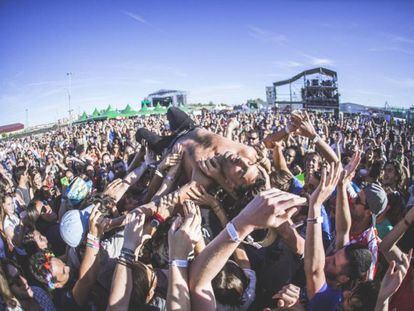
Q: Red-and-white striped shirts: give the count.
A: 1